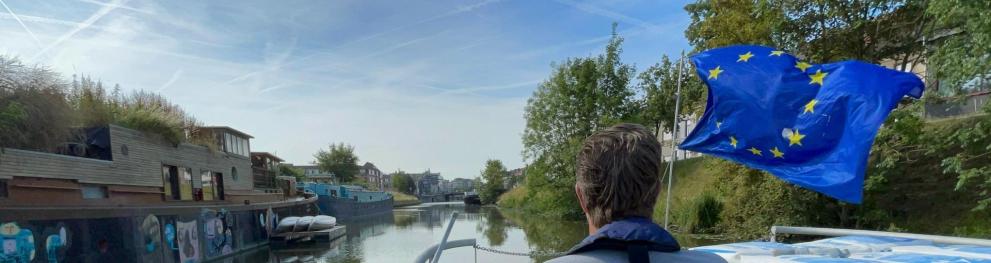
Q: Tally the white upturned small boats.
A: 3